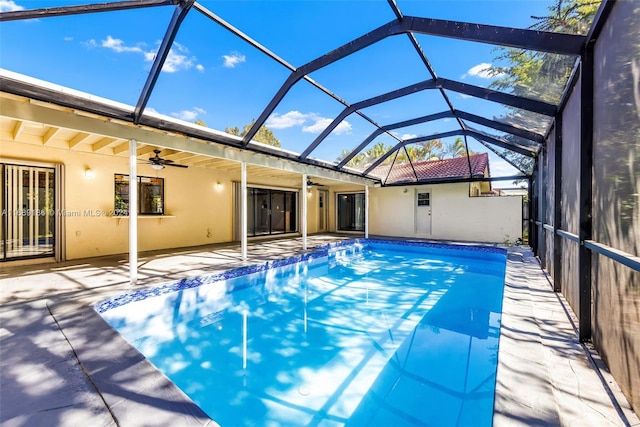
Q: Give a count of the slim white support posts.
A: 4